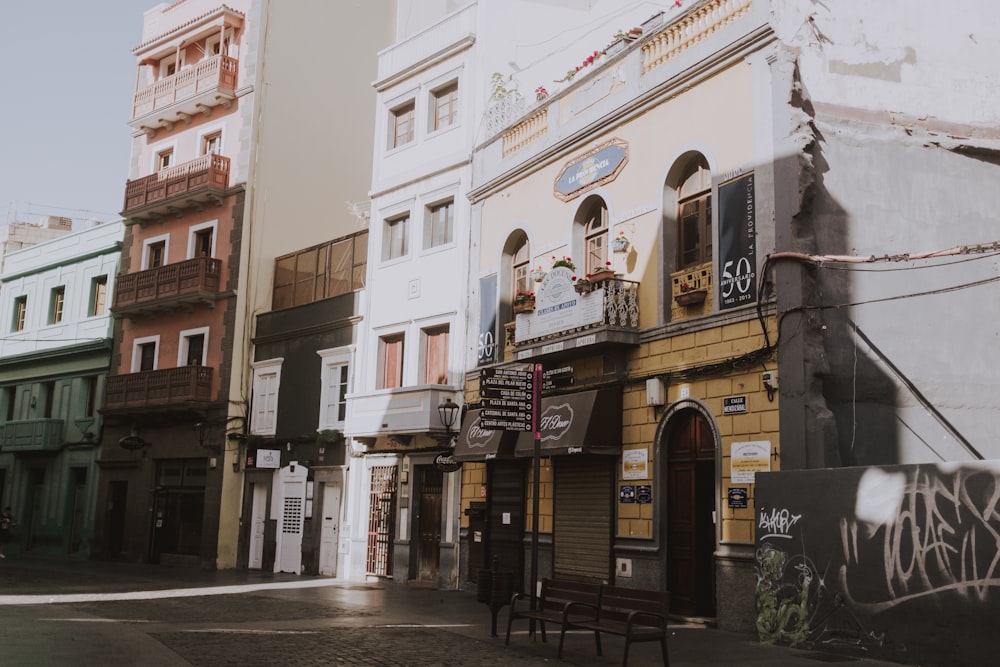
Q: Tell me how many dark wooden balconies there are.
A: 3